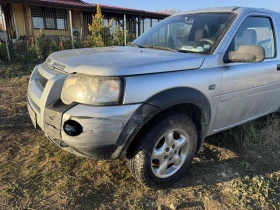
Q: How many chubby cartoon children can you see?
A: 0